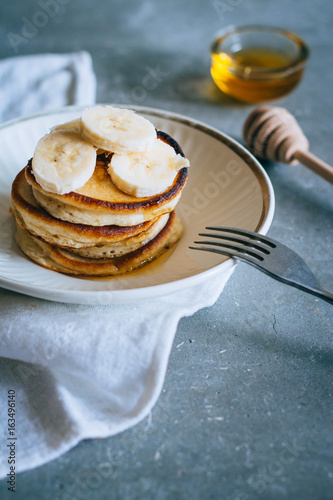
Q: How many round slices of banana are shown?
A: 3